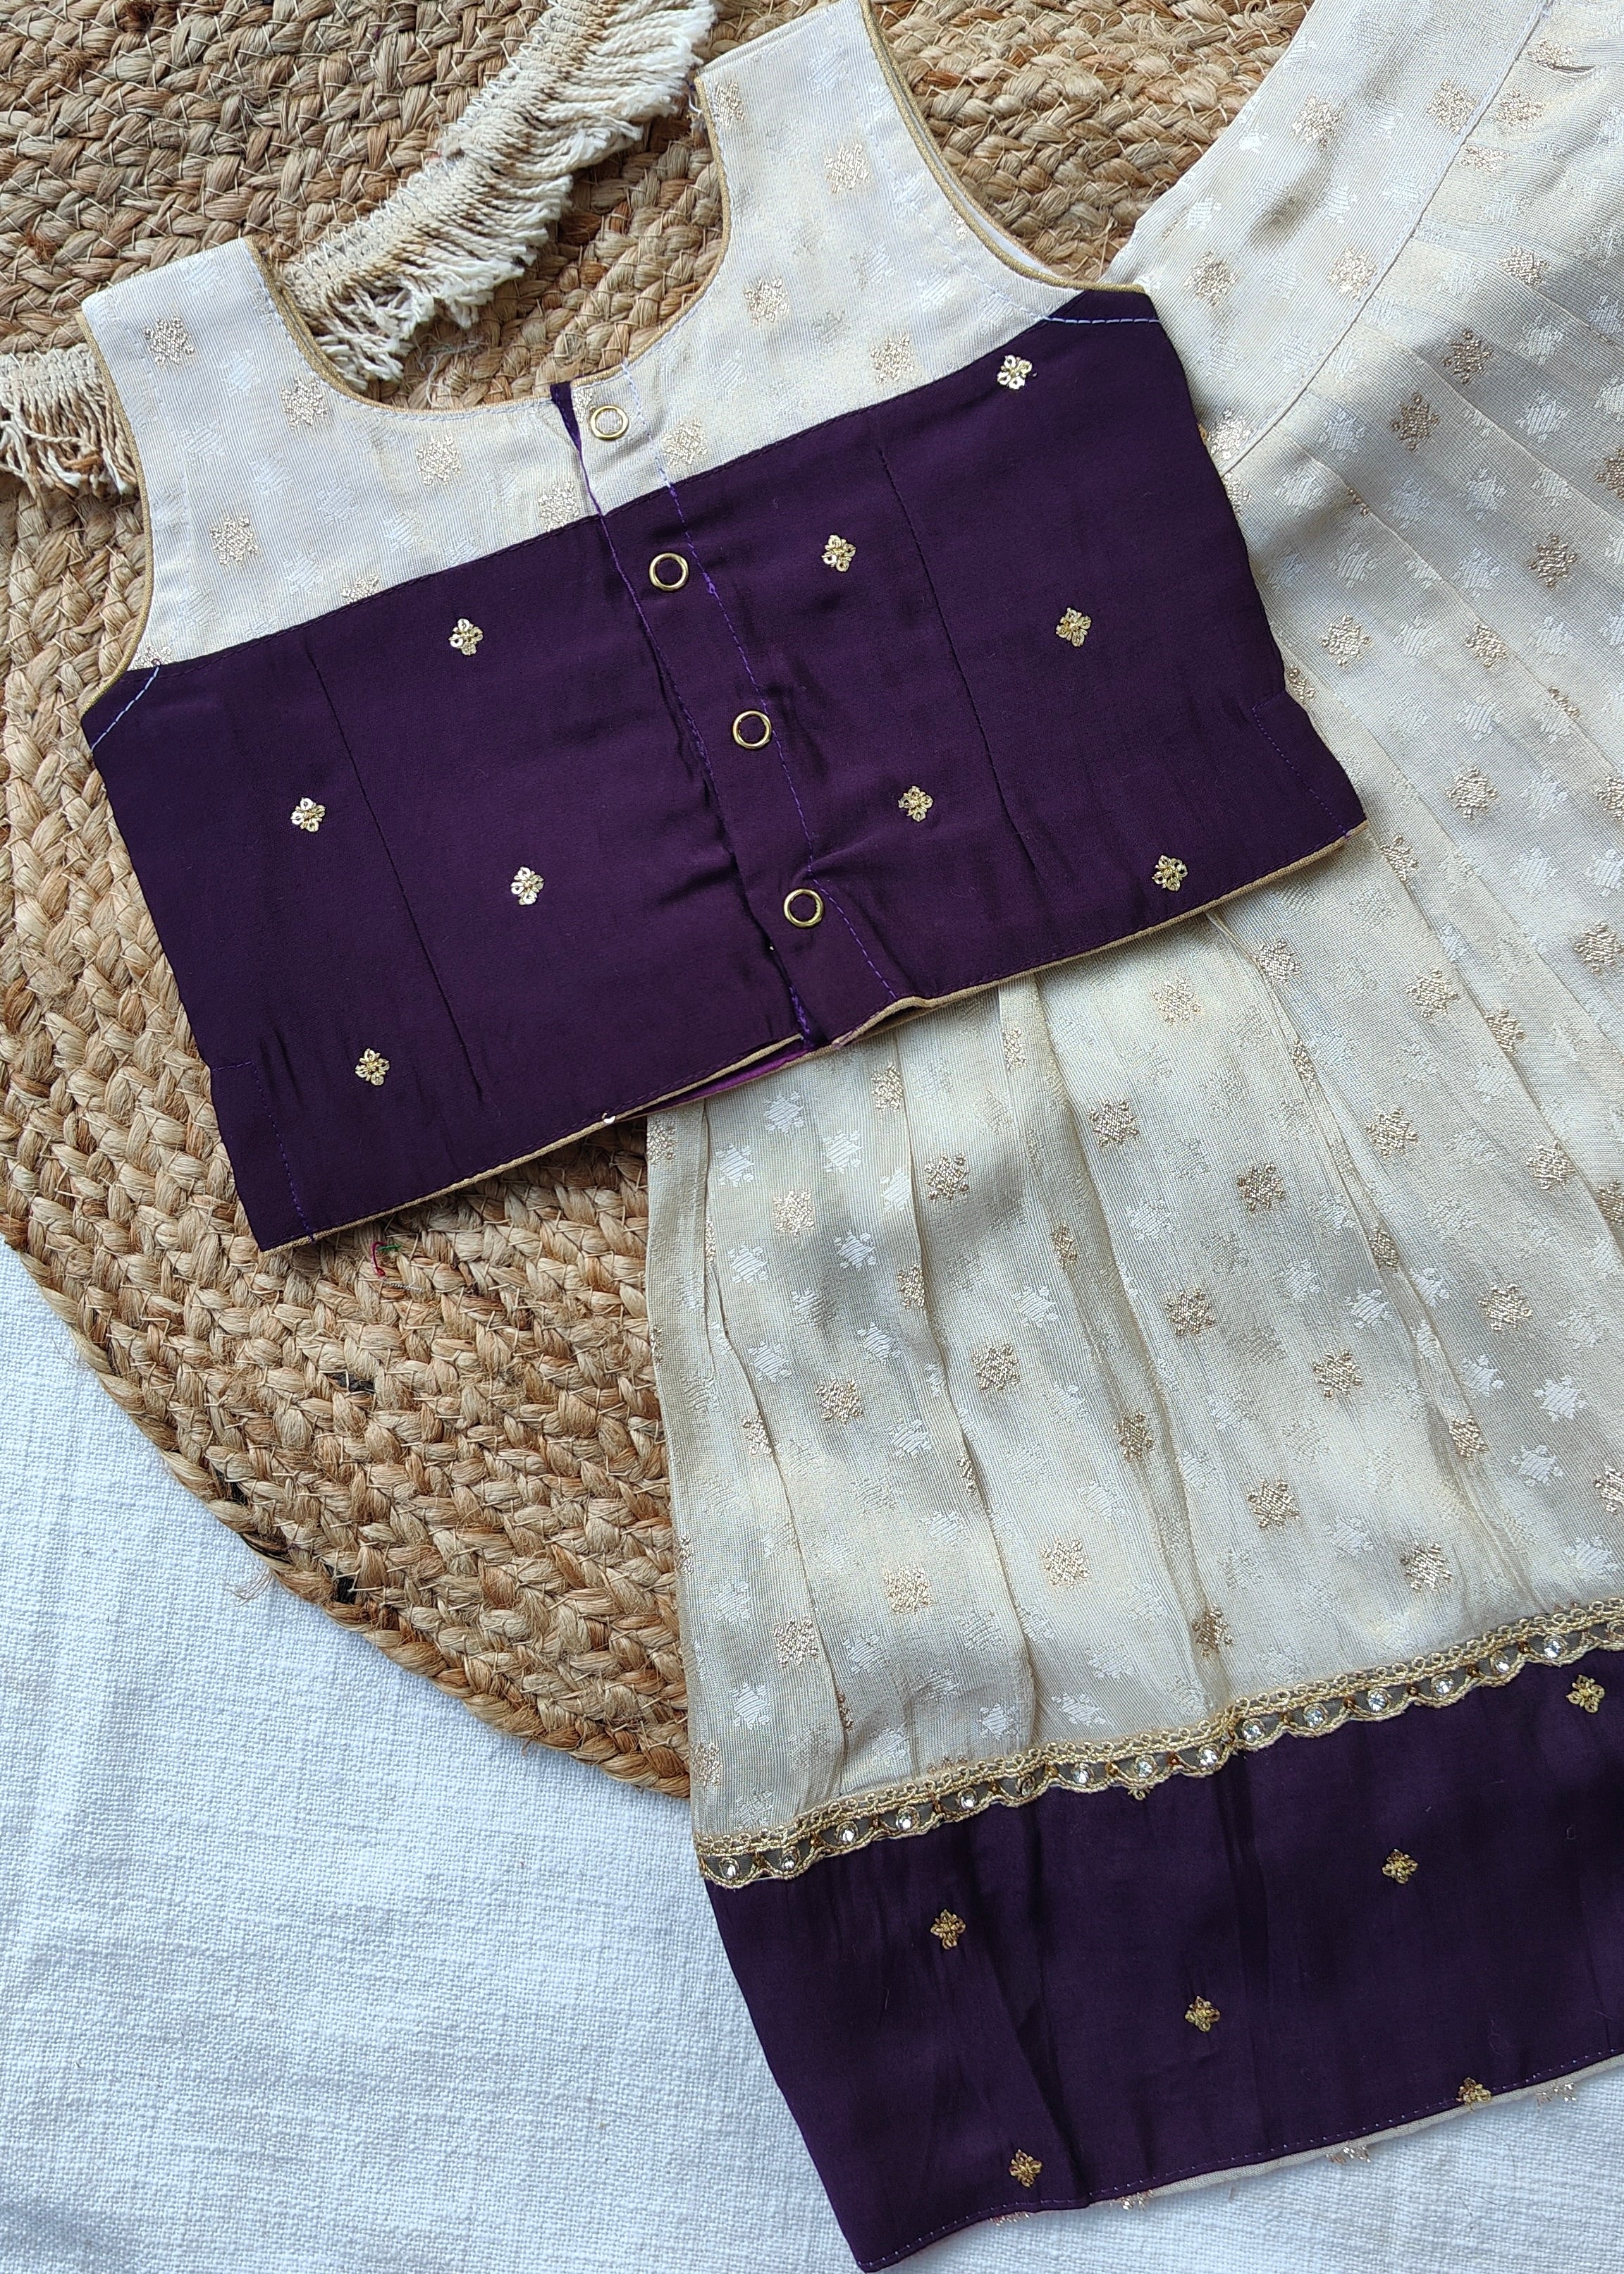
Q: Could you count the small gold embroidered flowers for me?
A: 15